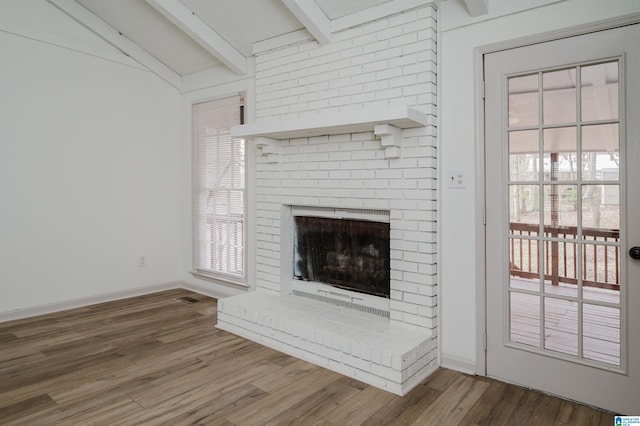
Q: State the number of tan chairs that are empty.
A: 0